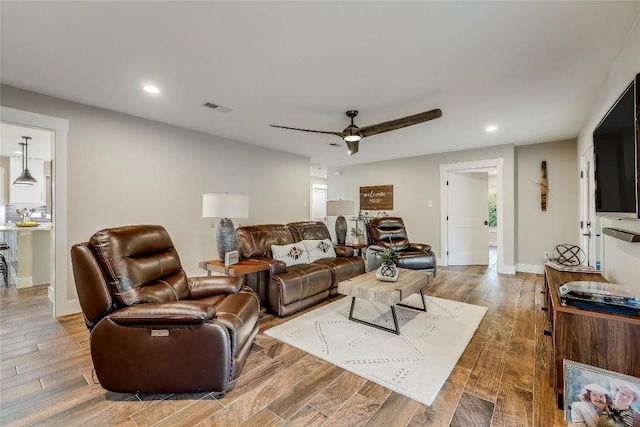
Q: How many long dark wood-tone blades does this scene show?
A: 3